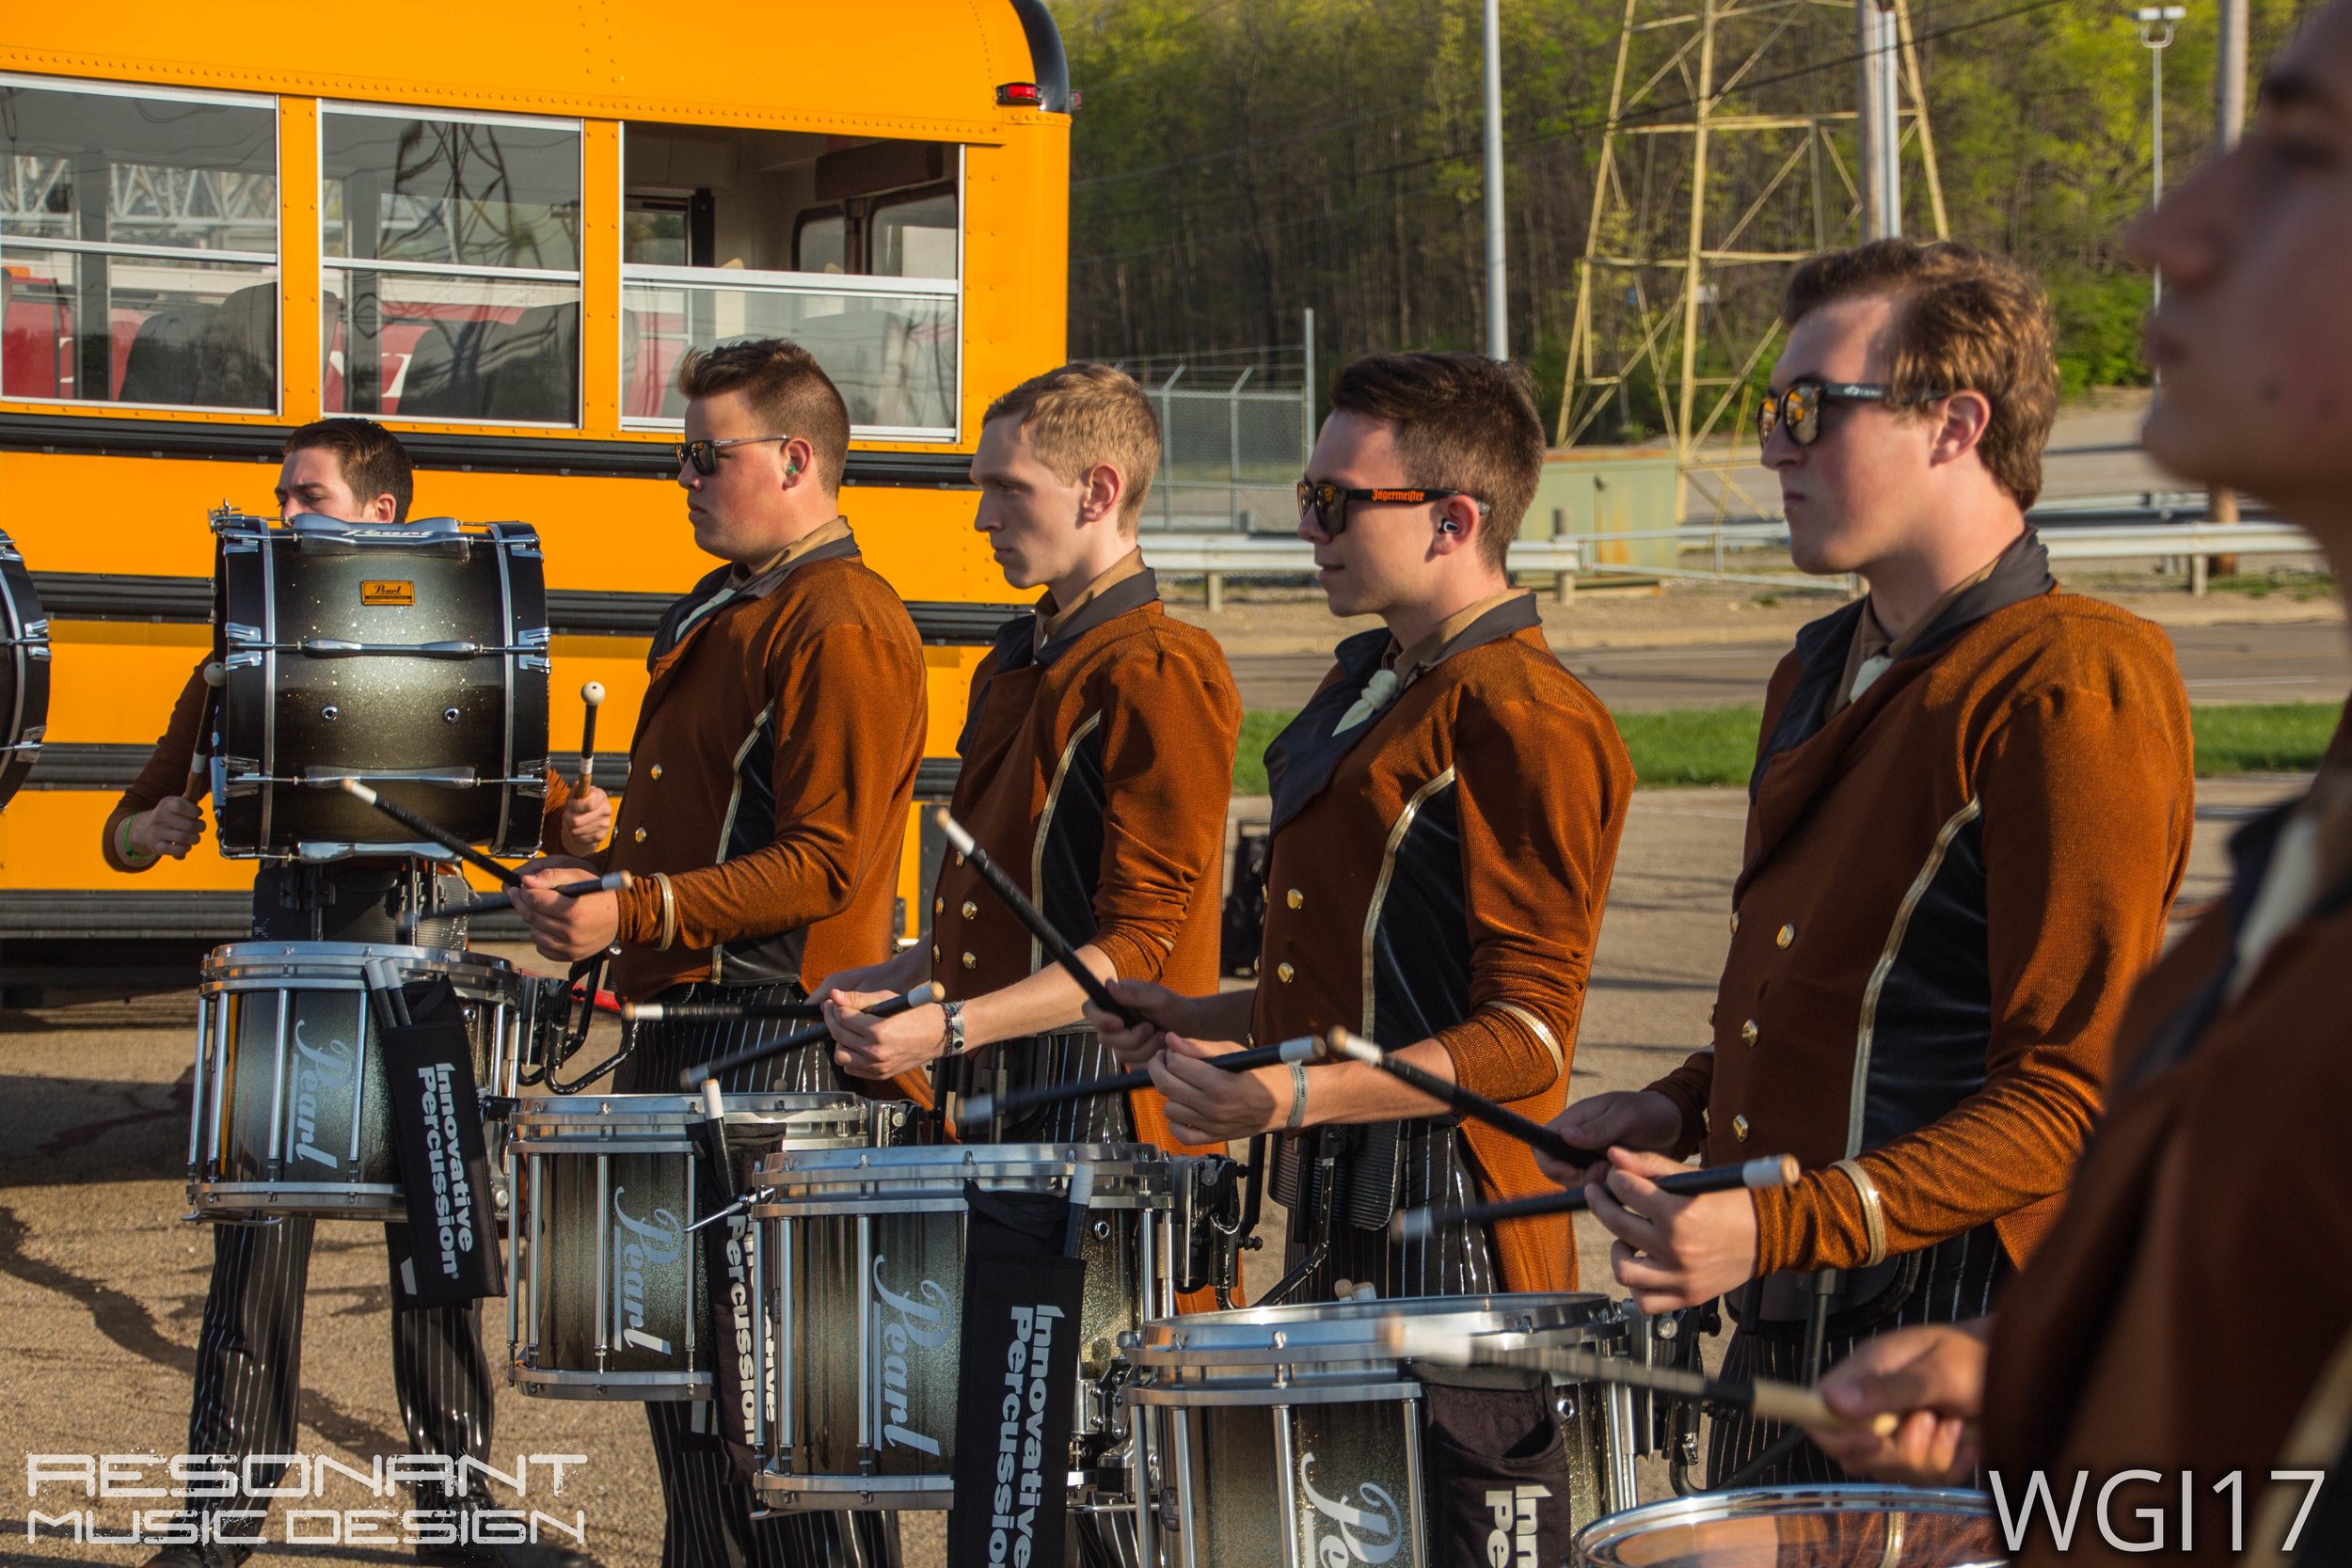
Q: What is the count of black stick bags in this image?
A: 4